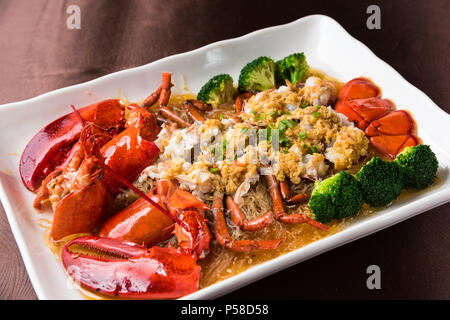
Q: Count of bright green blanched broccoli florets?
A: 6